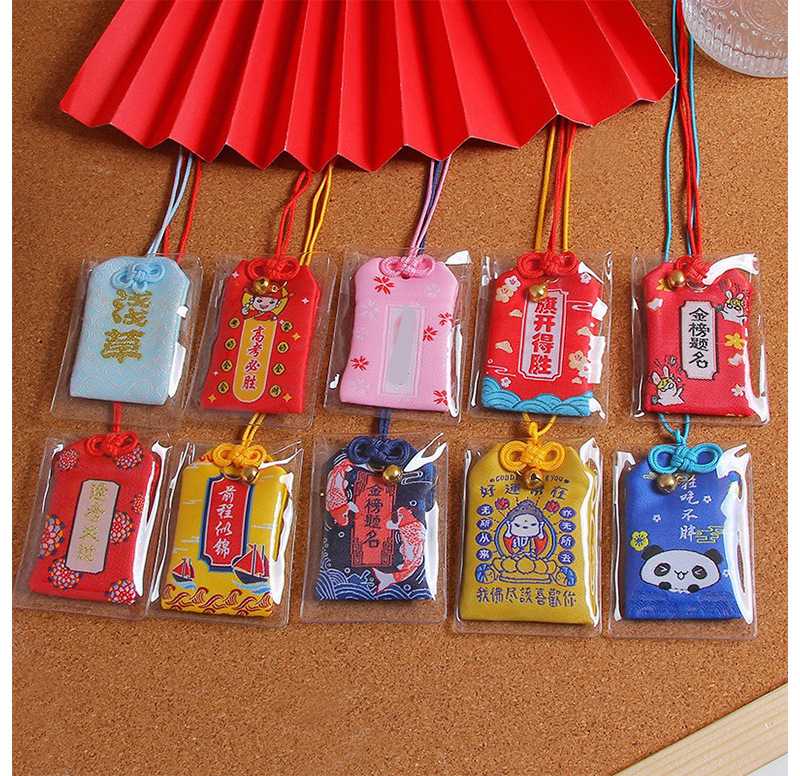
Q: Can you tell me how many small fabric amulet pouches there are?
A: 10